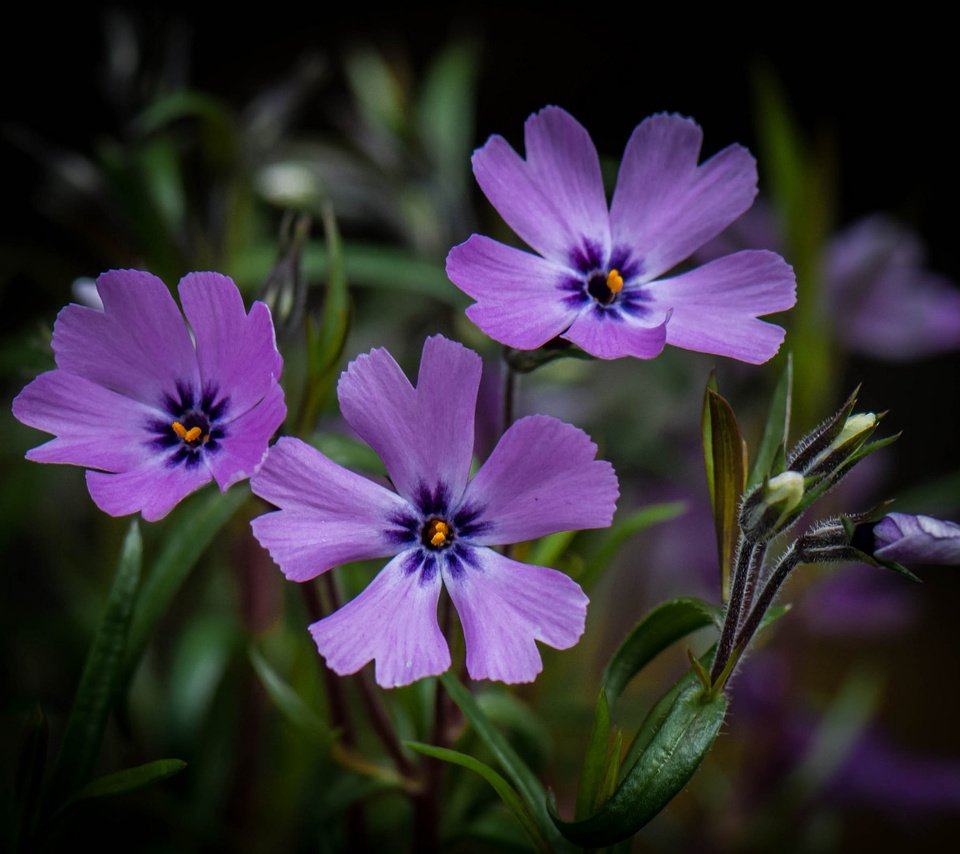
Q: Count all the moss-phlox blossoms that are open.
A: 3